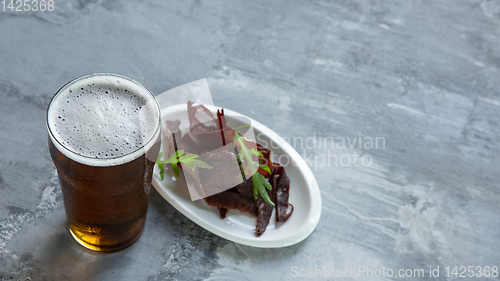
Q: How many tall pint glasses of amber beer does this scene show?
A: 1